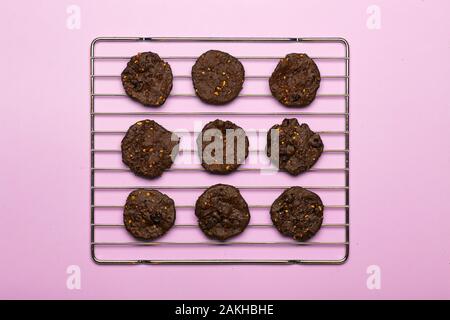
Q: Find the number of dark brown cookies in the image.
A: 9